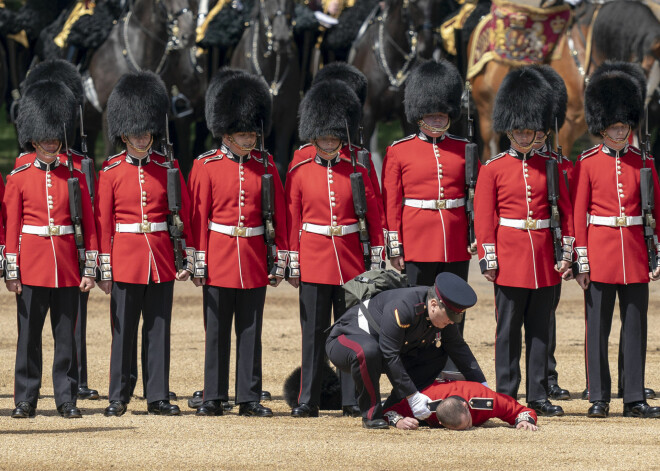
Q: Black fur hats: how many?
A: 12